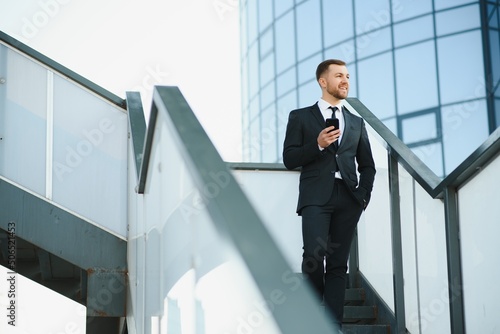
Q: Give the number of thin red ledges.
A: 0